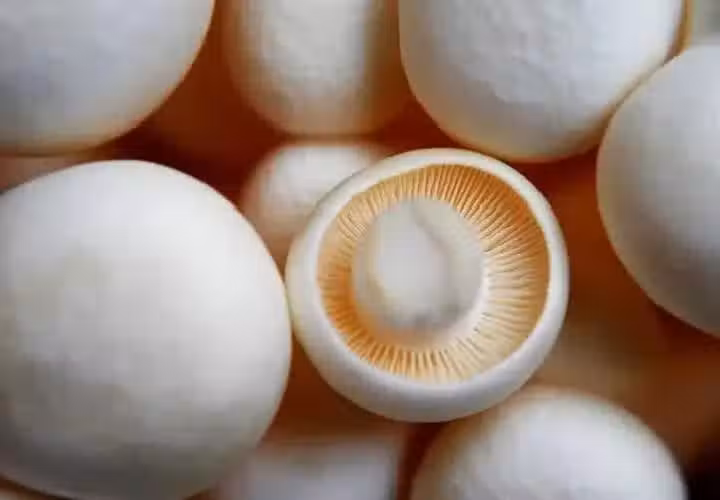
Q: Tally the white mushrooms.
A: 9